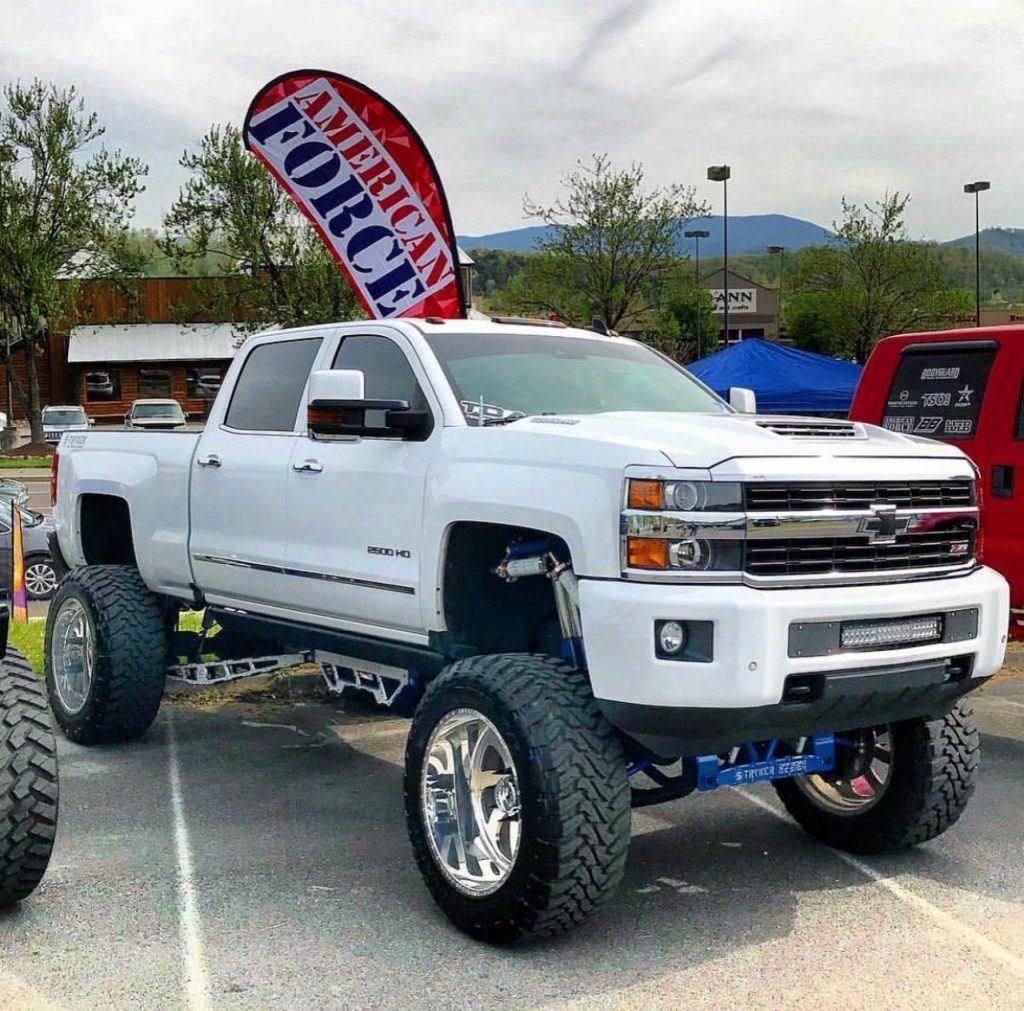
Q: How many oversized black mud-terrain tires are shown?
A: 4